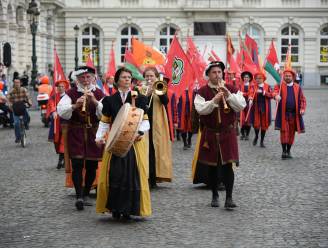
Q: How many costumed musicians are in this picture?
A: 4